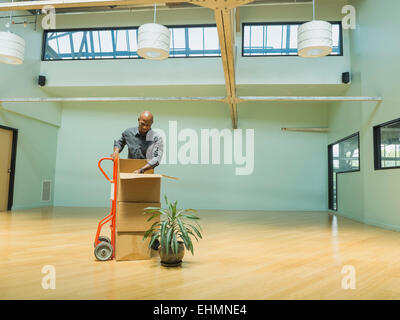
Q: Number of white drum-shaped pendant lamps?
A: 3